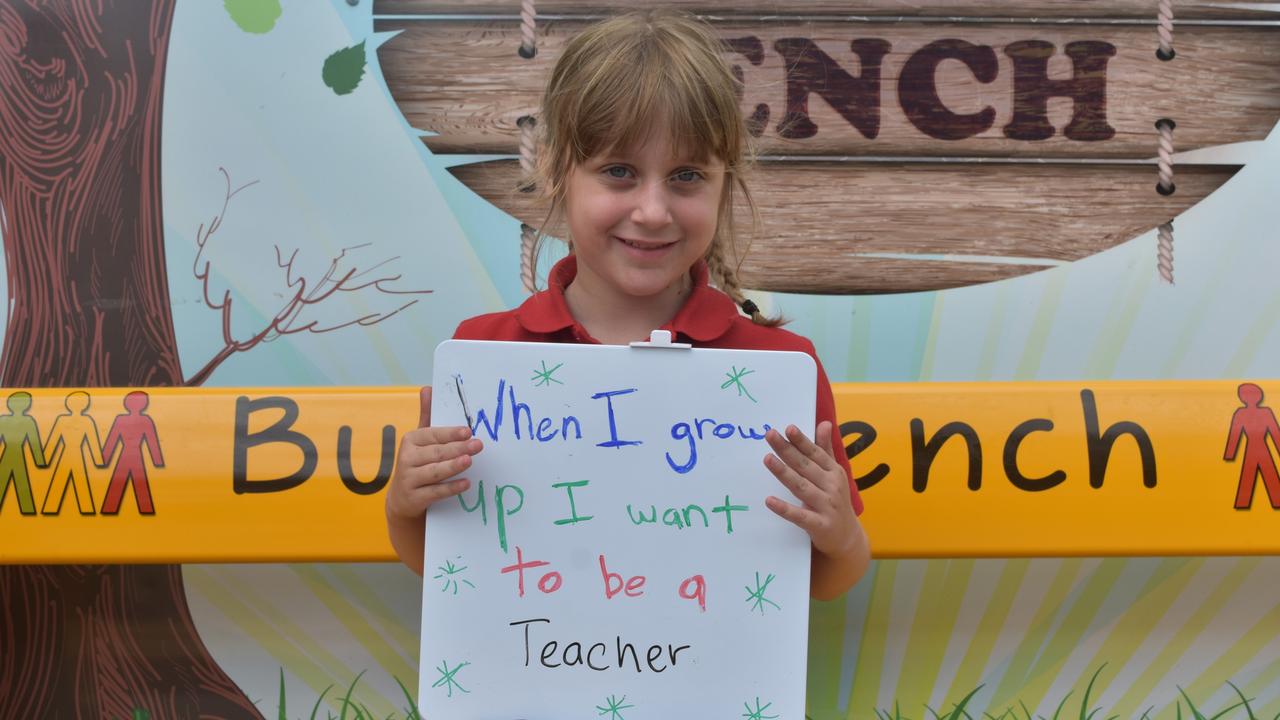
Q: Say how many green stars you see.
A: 7